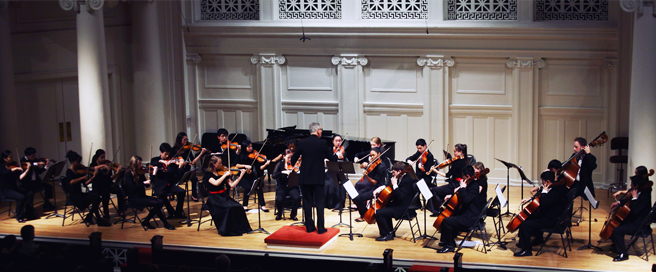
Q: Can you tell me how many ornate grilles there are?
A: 5